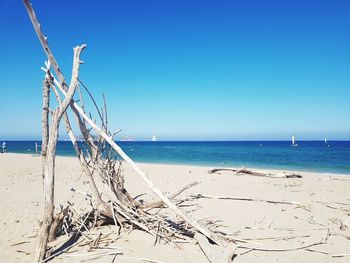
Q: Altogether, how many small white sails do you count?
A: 3